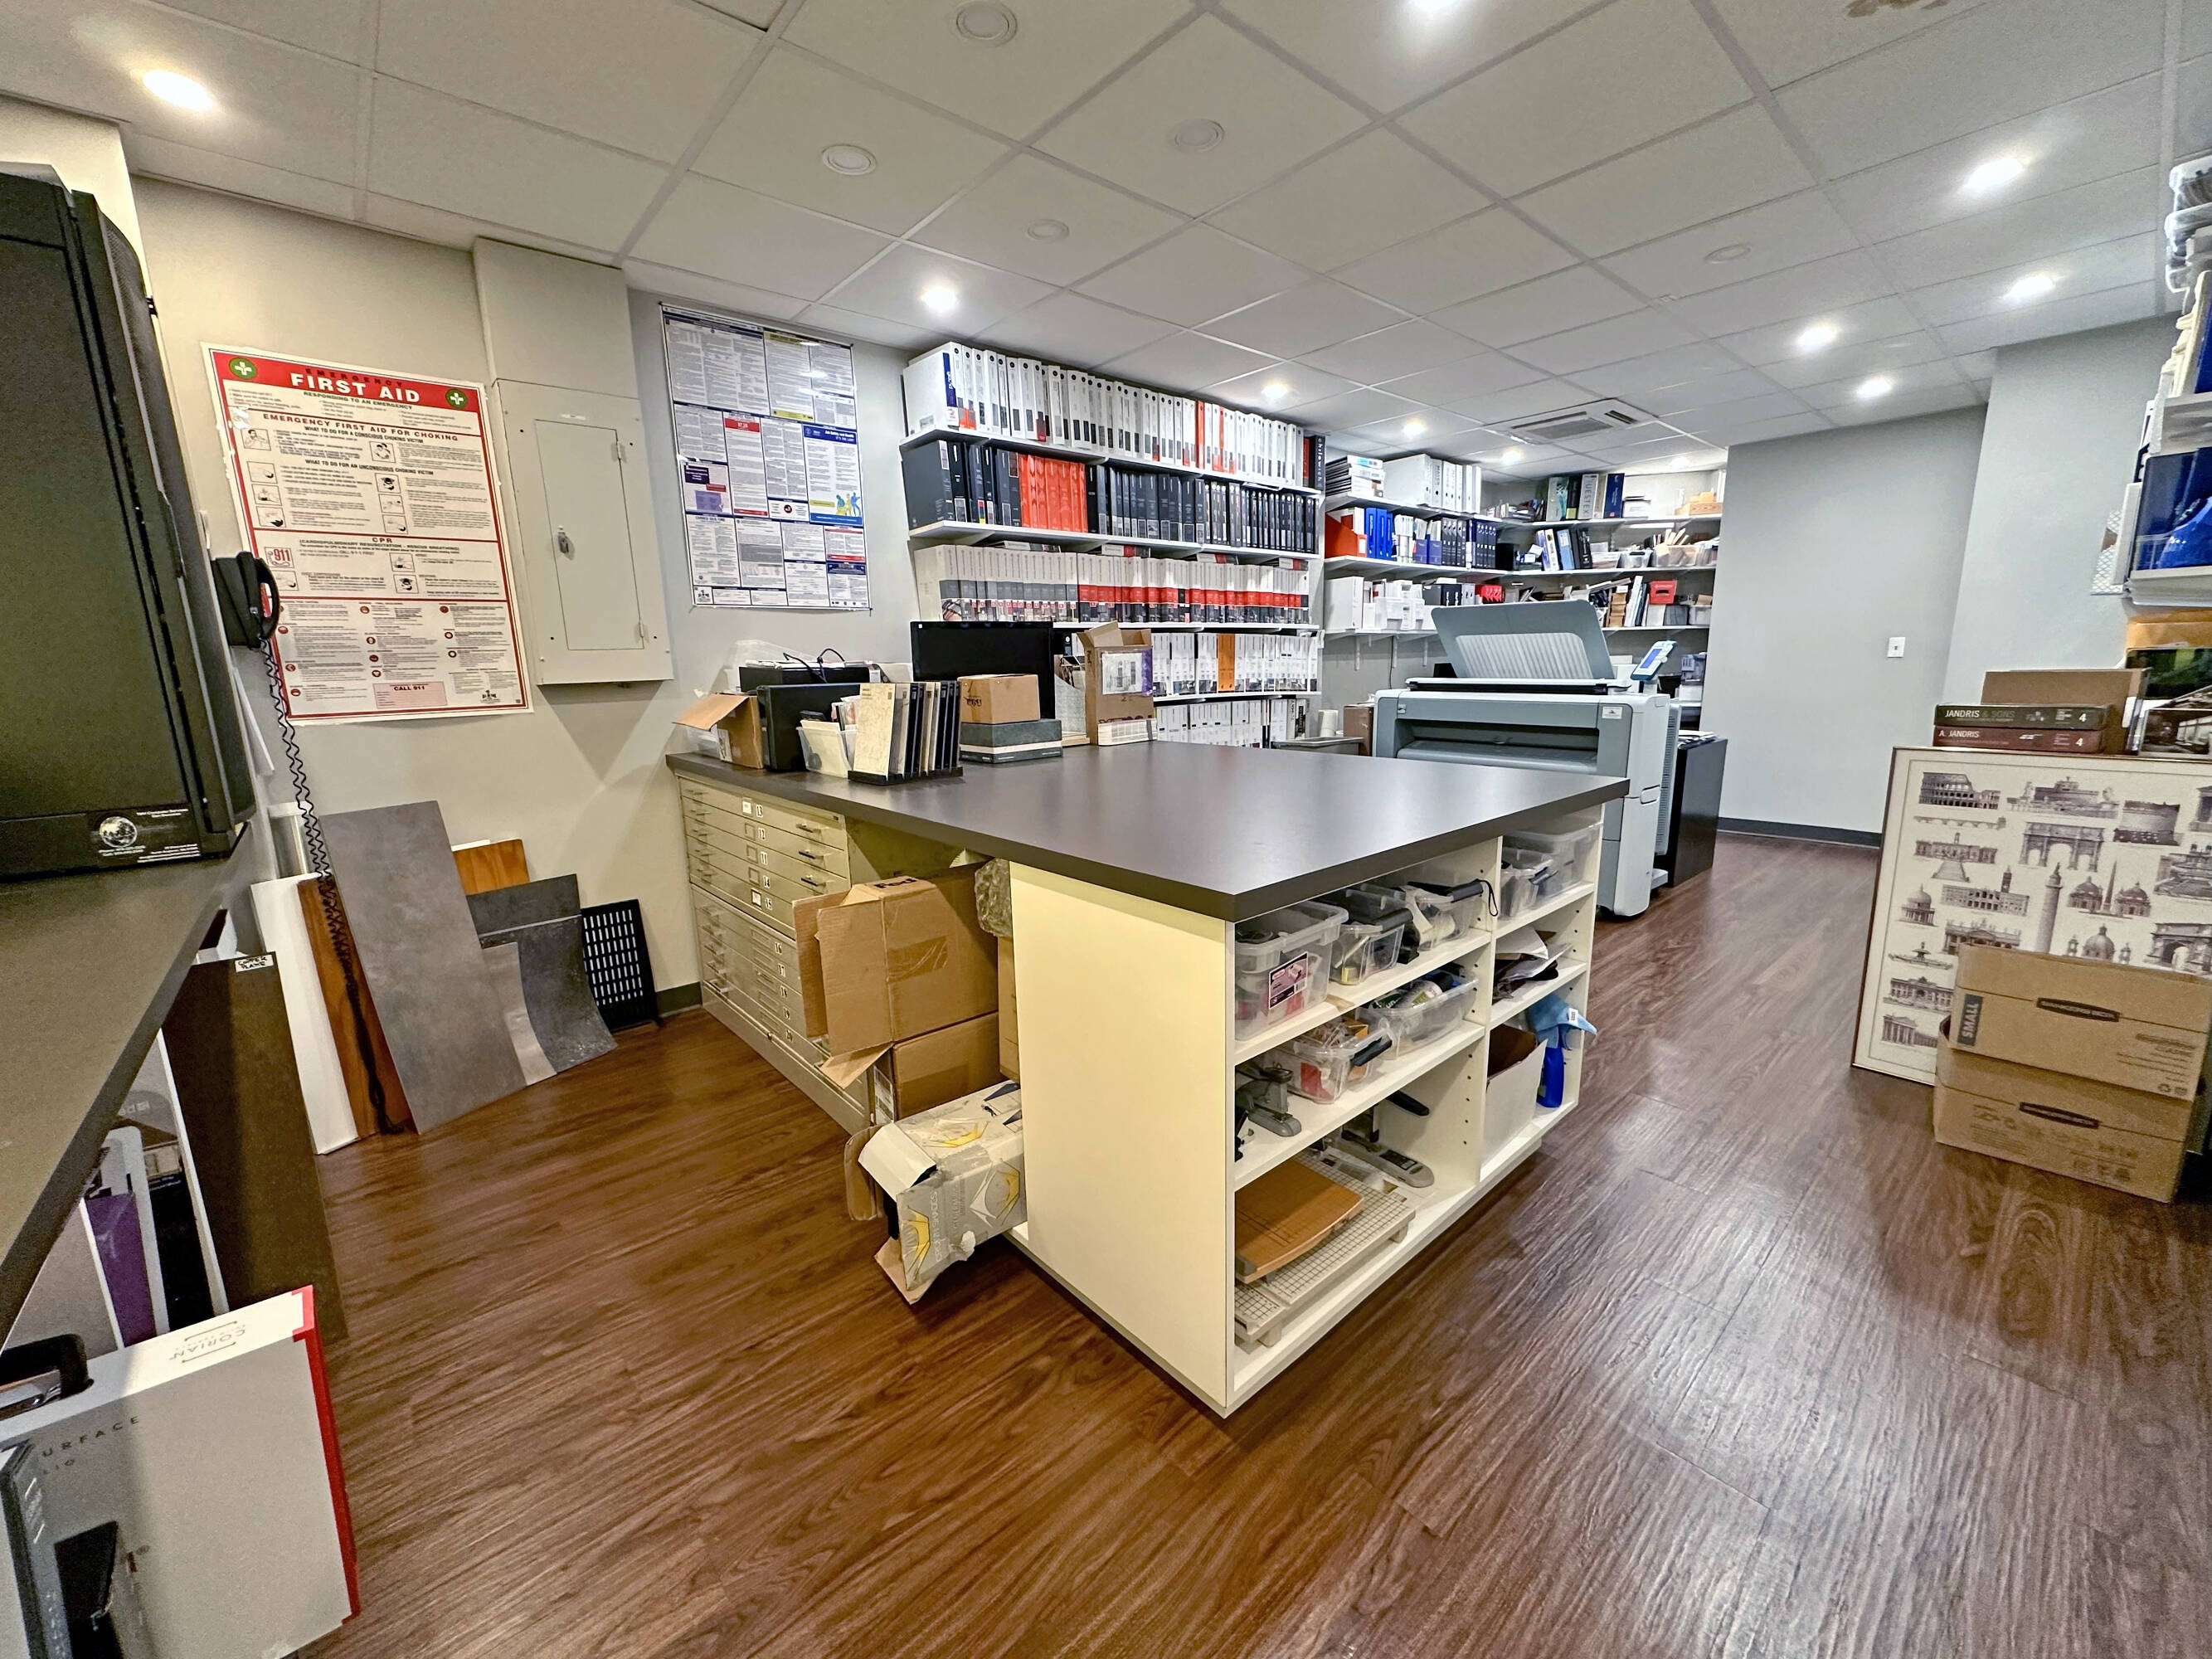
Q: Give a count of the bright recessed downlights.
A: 11